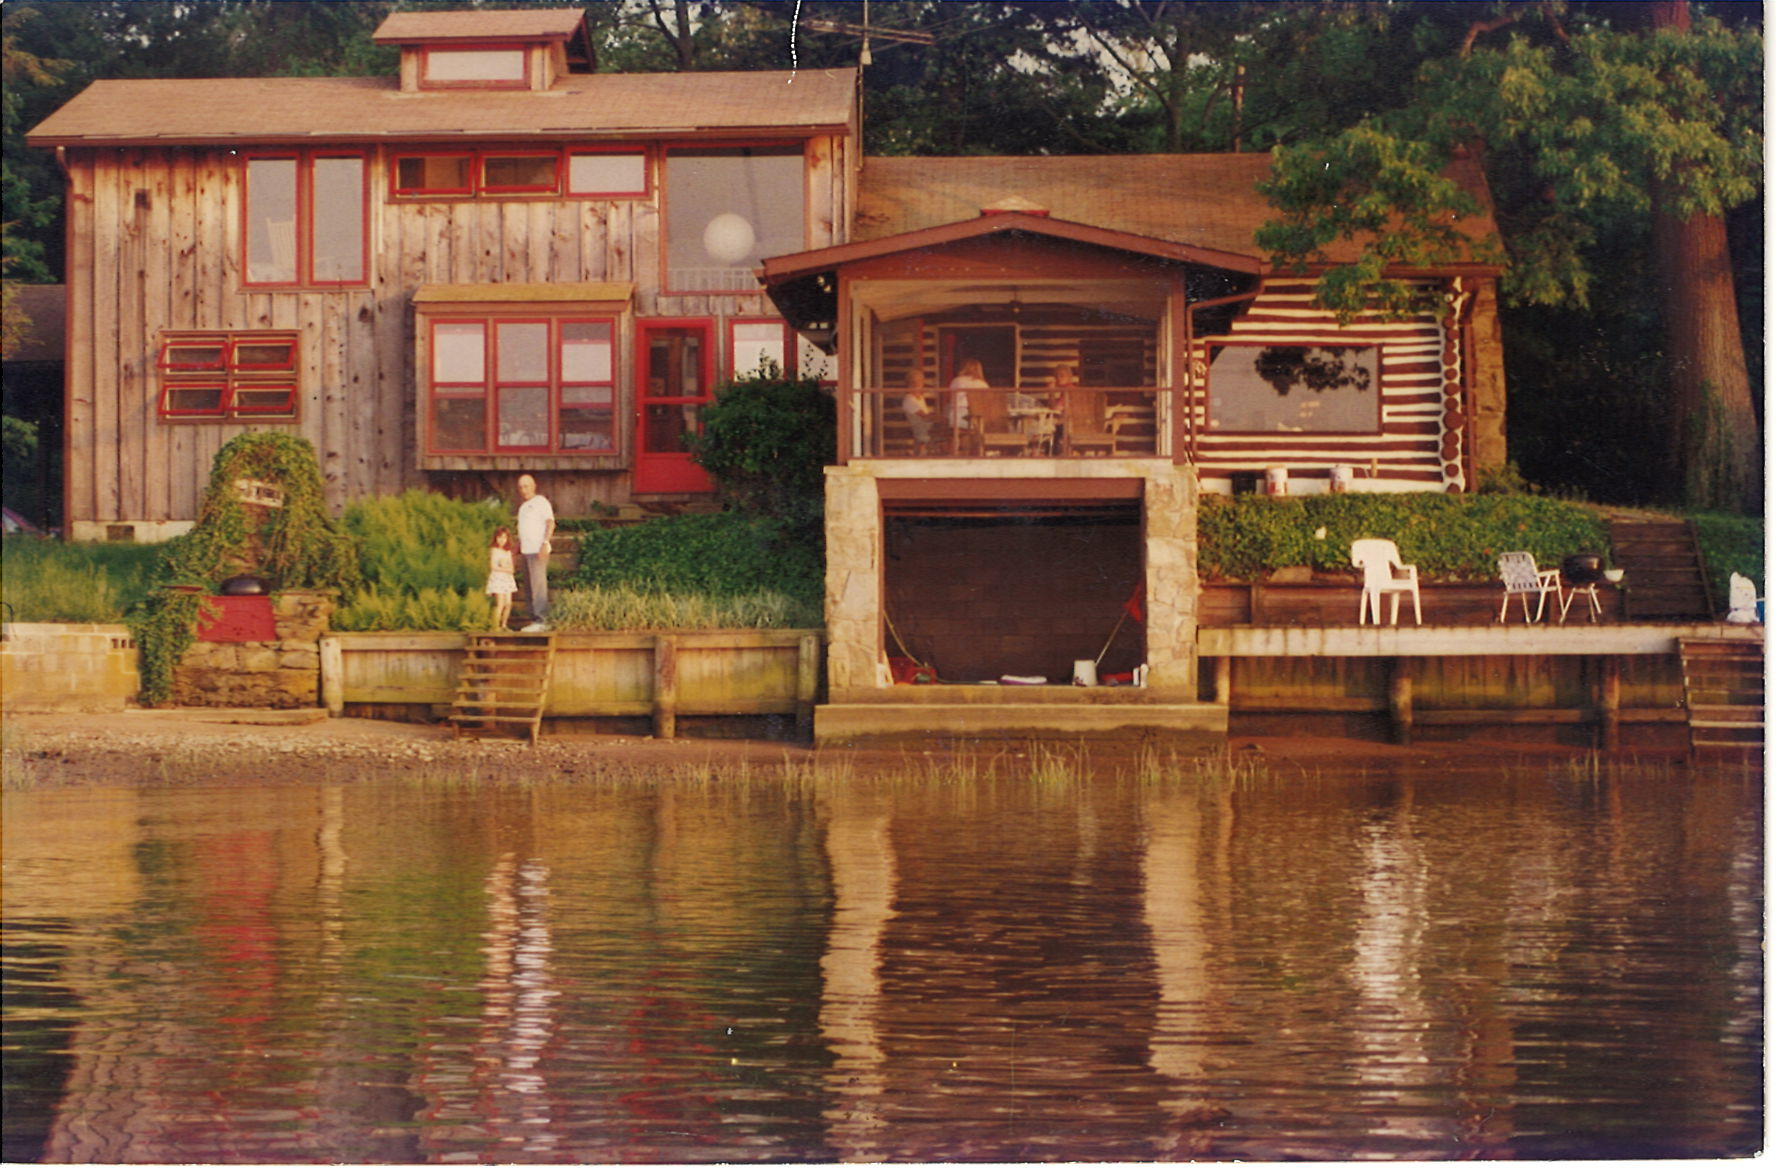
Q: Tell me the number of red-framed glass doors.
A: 1